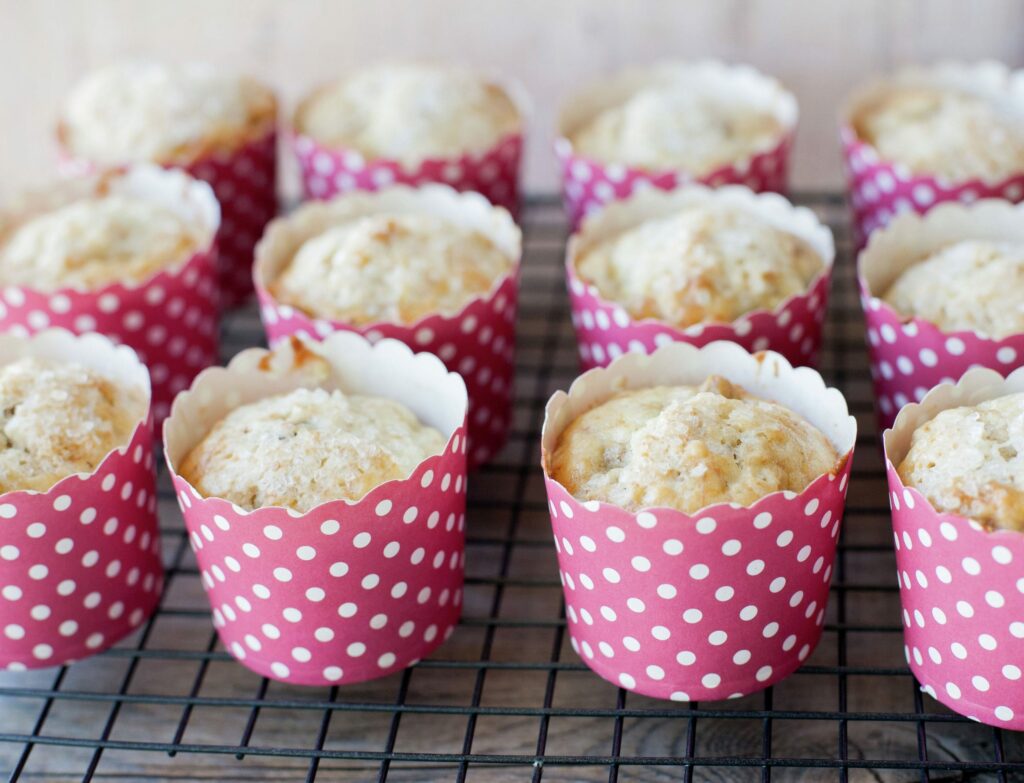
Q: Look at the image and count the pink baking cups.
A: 12